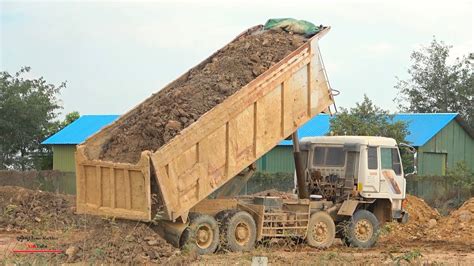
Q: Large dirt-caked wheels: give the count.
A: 4